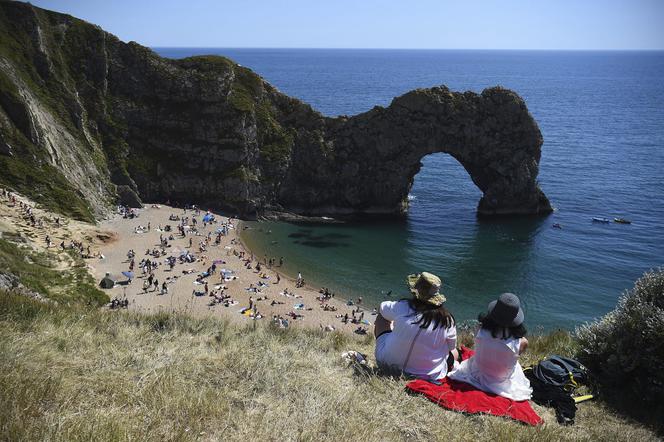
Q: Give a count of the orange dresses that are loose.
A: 0